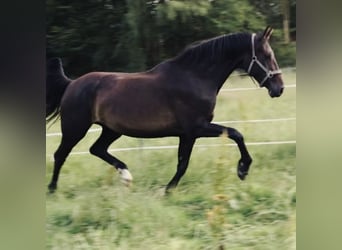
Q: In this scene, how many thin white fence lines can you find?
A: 3